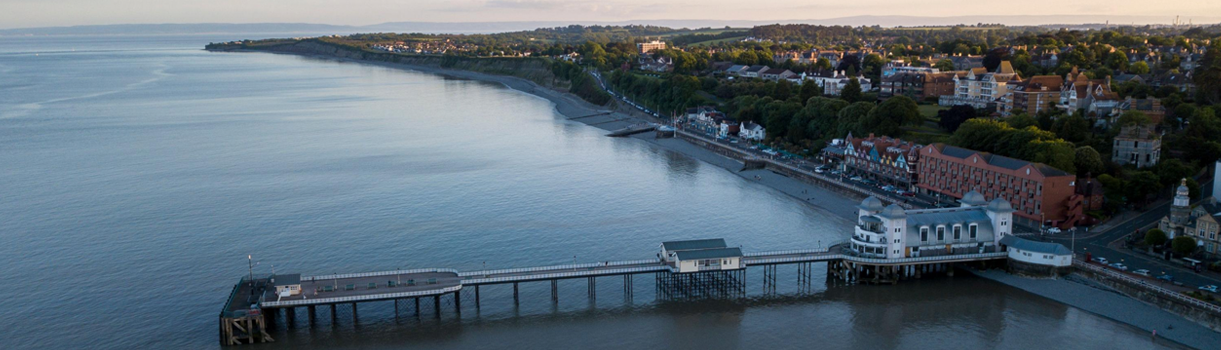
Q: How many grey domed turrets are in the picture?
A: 4